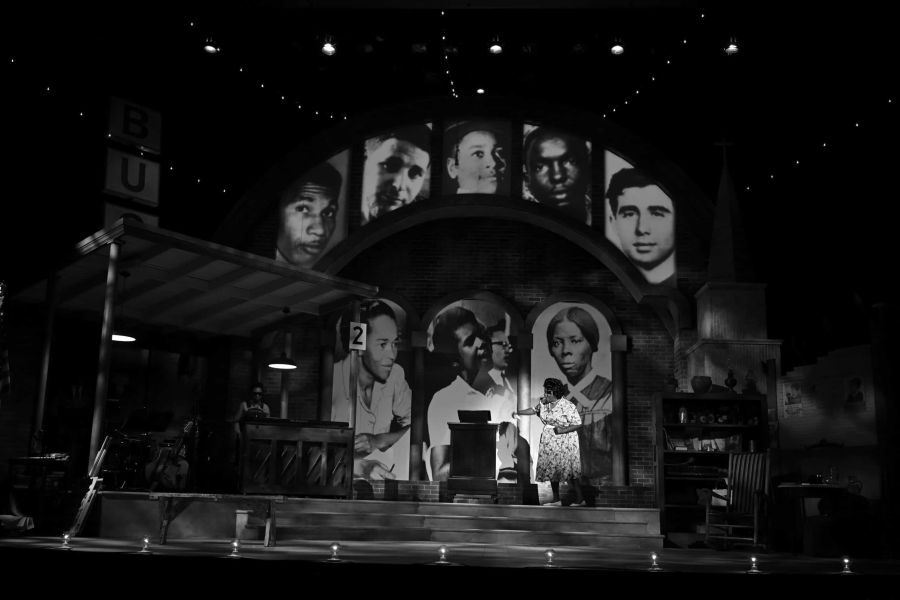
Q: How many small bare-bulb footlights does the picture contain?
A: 9